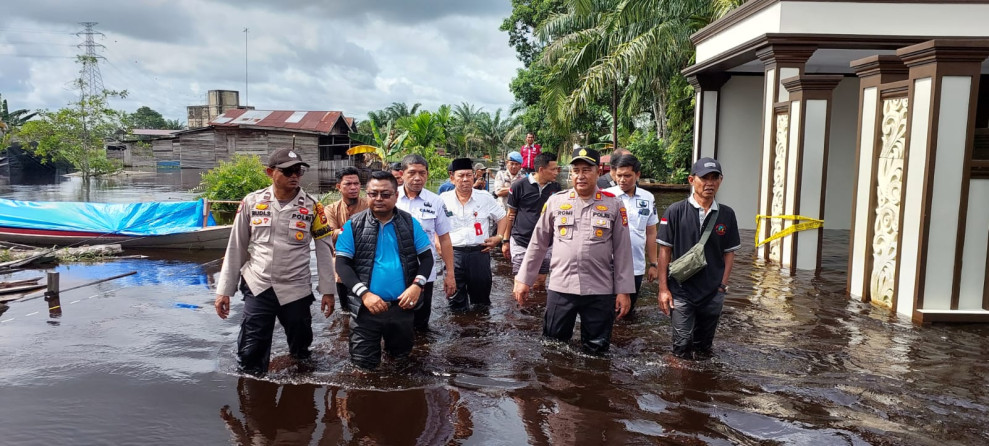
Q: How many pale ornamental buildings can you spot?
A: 1